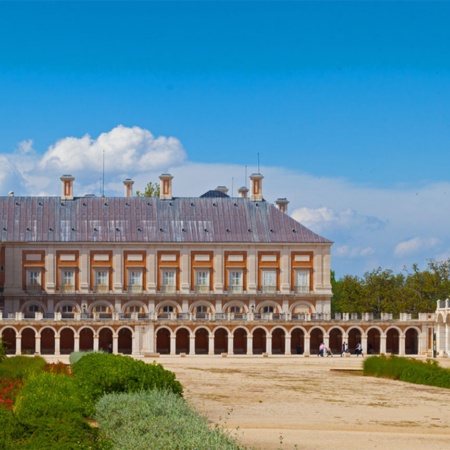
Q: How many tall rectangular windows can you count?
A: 9